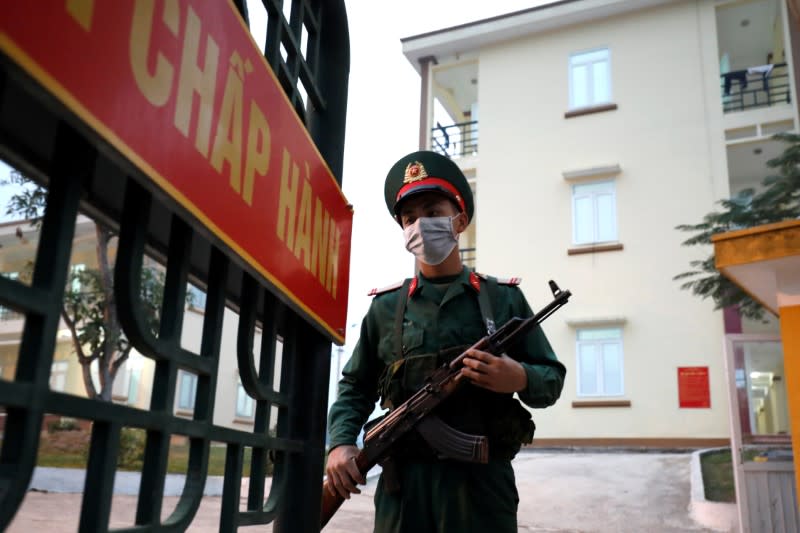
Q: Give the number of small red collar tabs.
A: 2